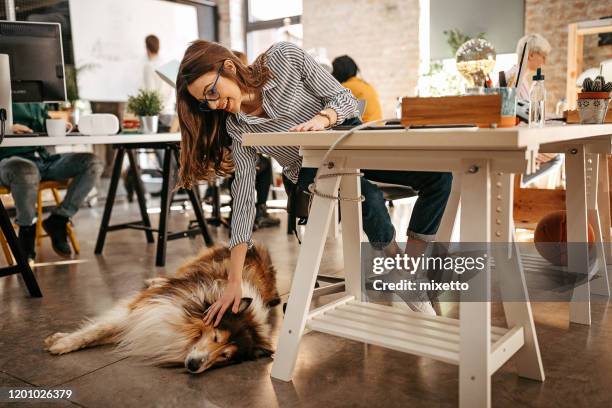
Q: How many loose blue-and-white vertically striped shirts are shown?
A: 1